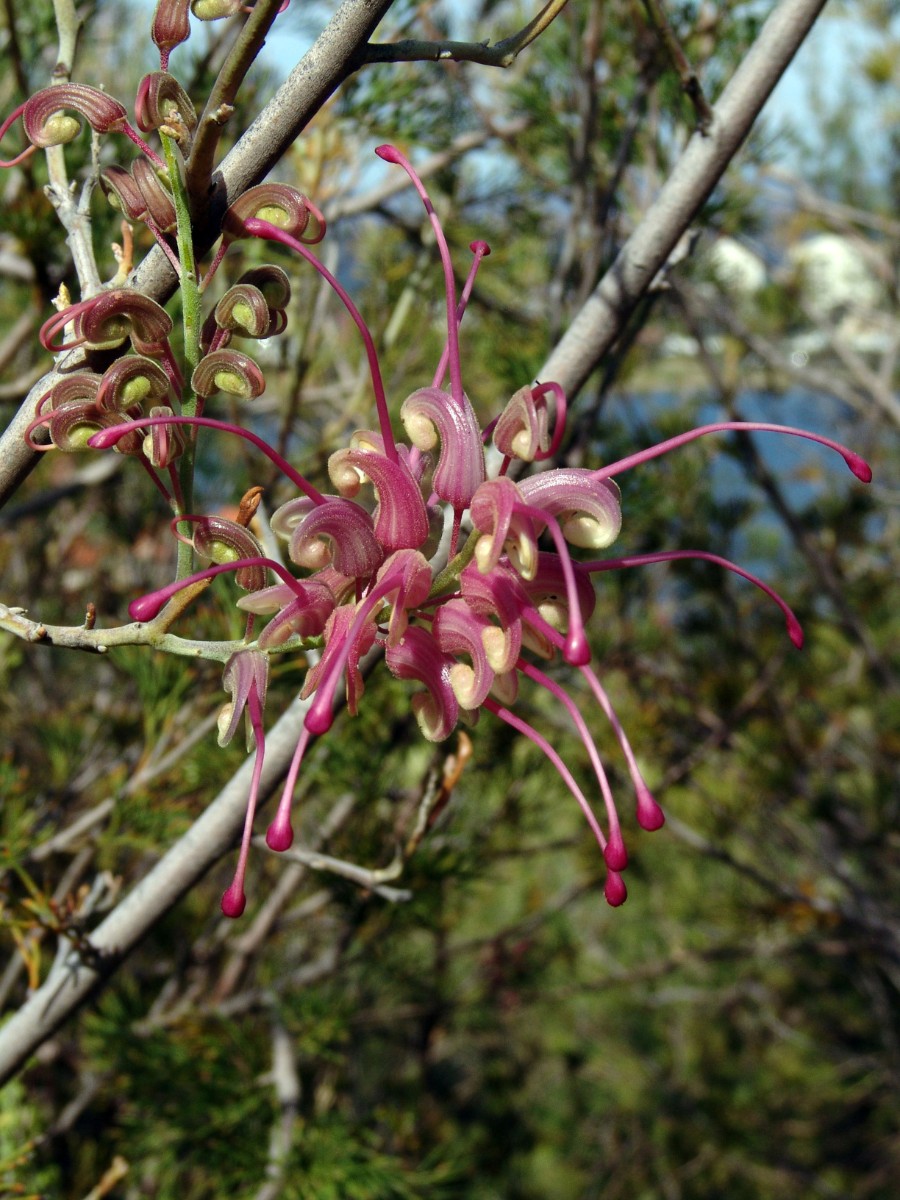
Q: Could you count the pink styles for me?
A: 14